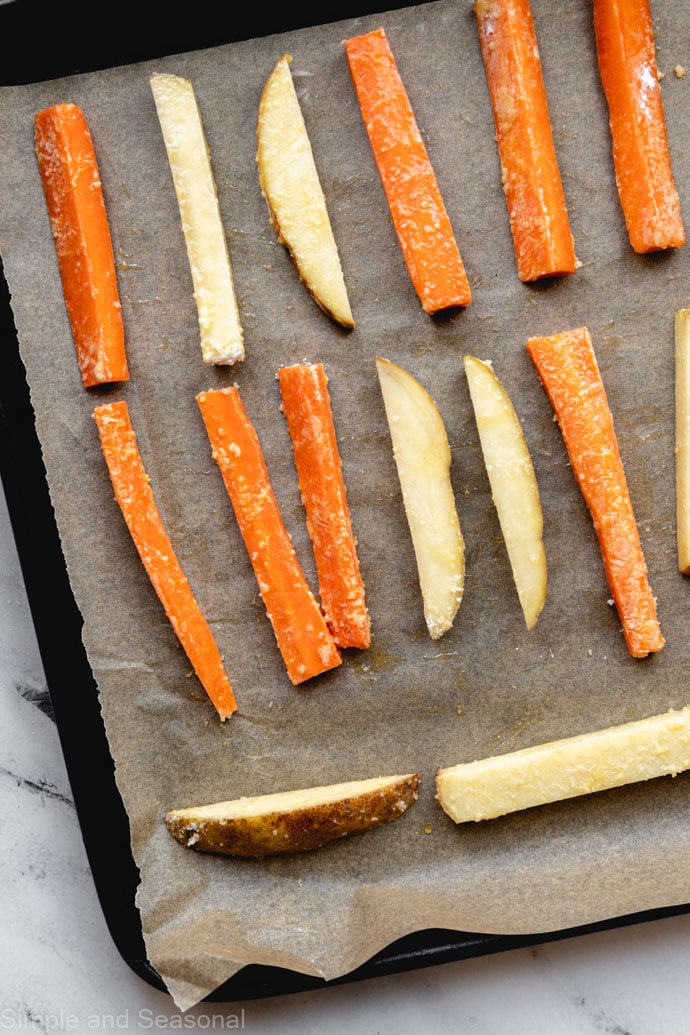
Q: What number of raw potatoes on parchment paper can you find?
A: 7